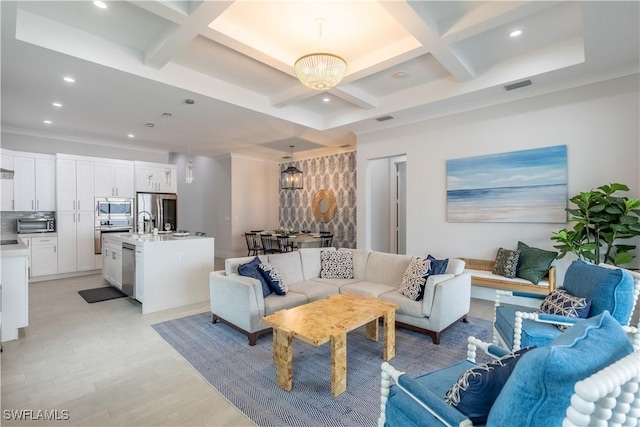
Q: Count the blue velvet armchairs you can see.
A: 2